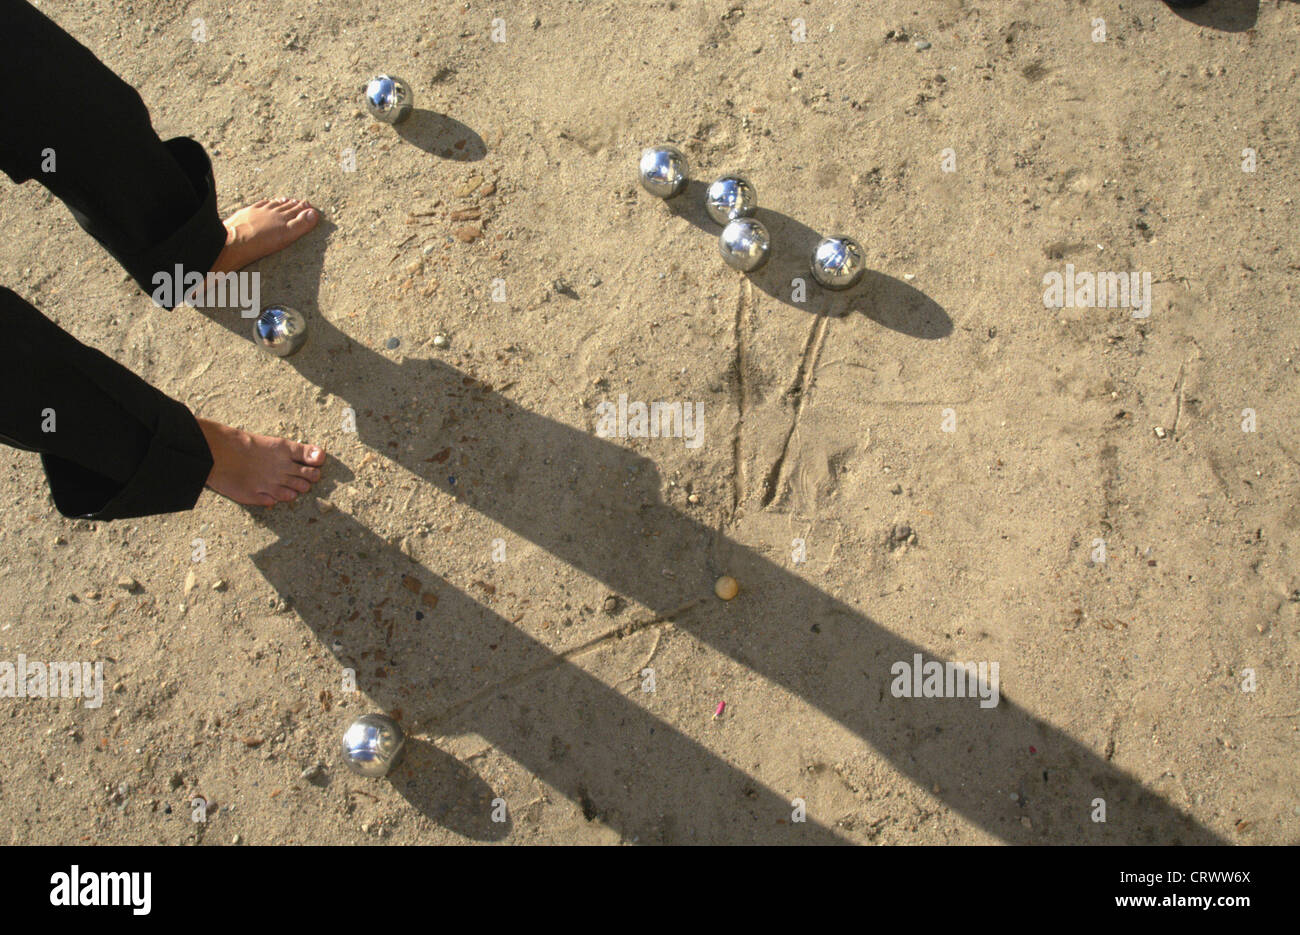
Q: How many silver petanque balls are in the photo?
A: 7